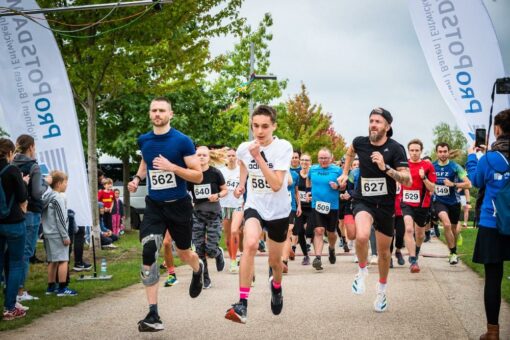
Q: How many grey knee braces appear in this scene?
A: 1